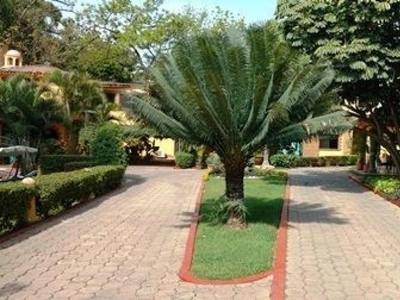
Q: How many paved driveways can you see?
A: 2